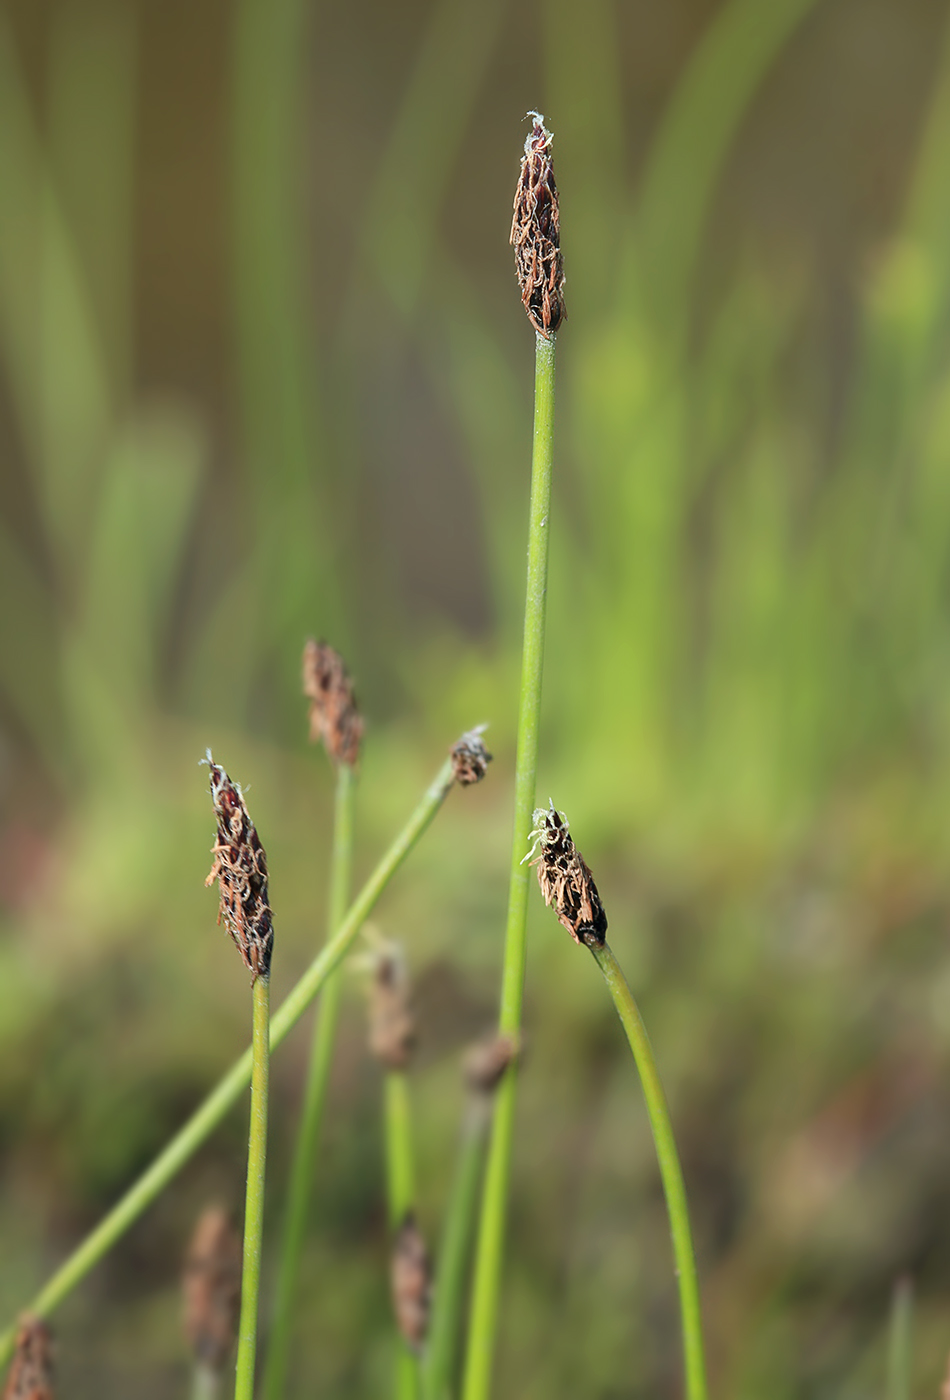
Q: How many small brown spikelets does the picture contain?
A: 10